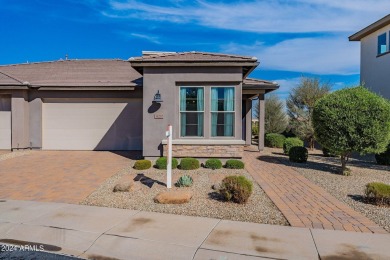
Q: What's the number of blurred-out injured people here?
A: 0